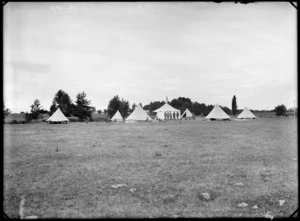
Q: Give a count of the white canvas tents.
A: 7